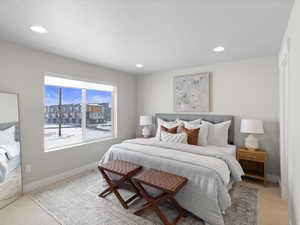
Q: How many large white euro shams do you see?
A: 3